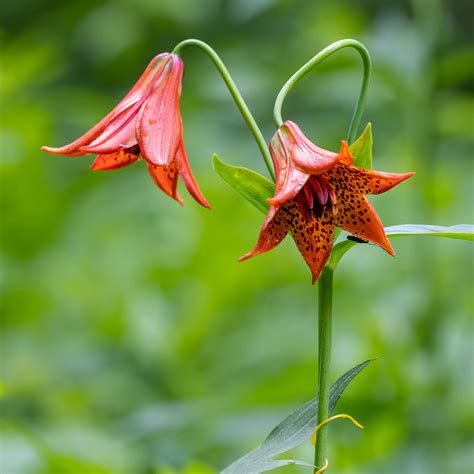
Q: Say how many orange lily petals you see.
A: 12